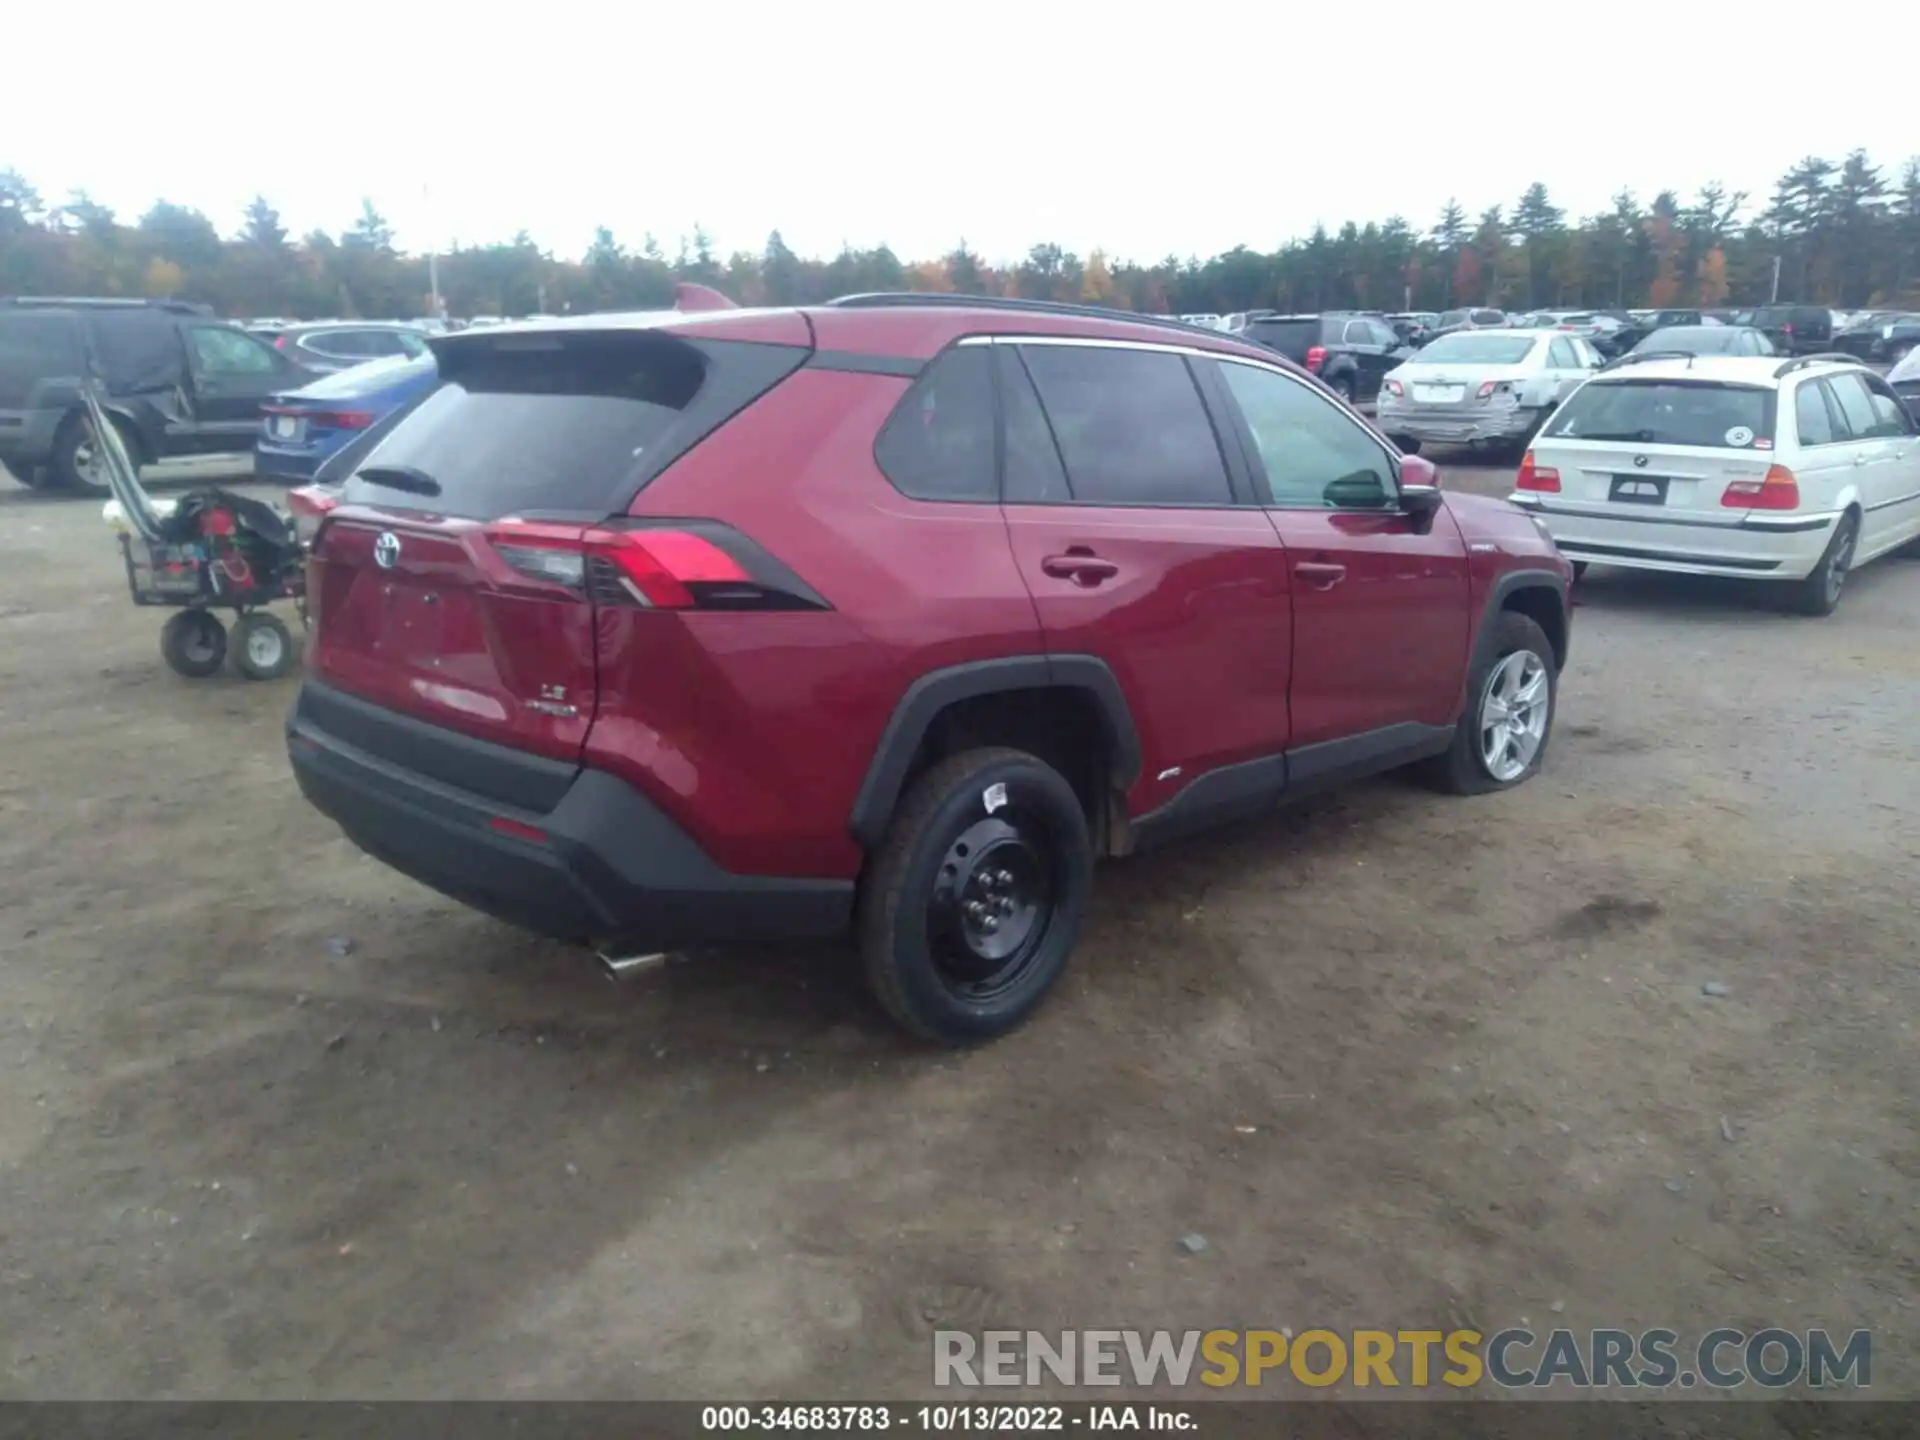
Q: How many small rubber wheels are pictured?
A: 2